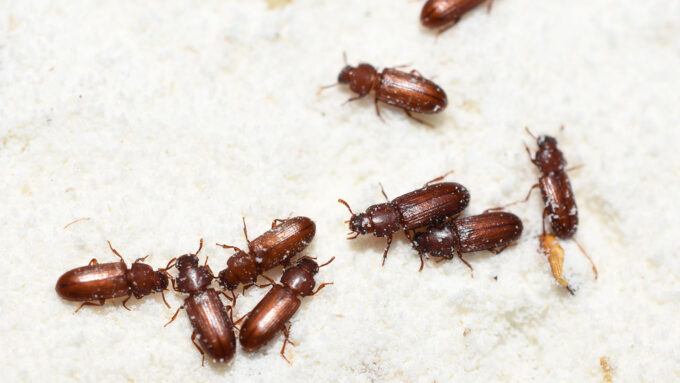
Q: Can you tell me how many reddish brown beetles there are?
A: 9